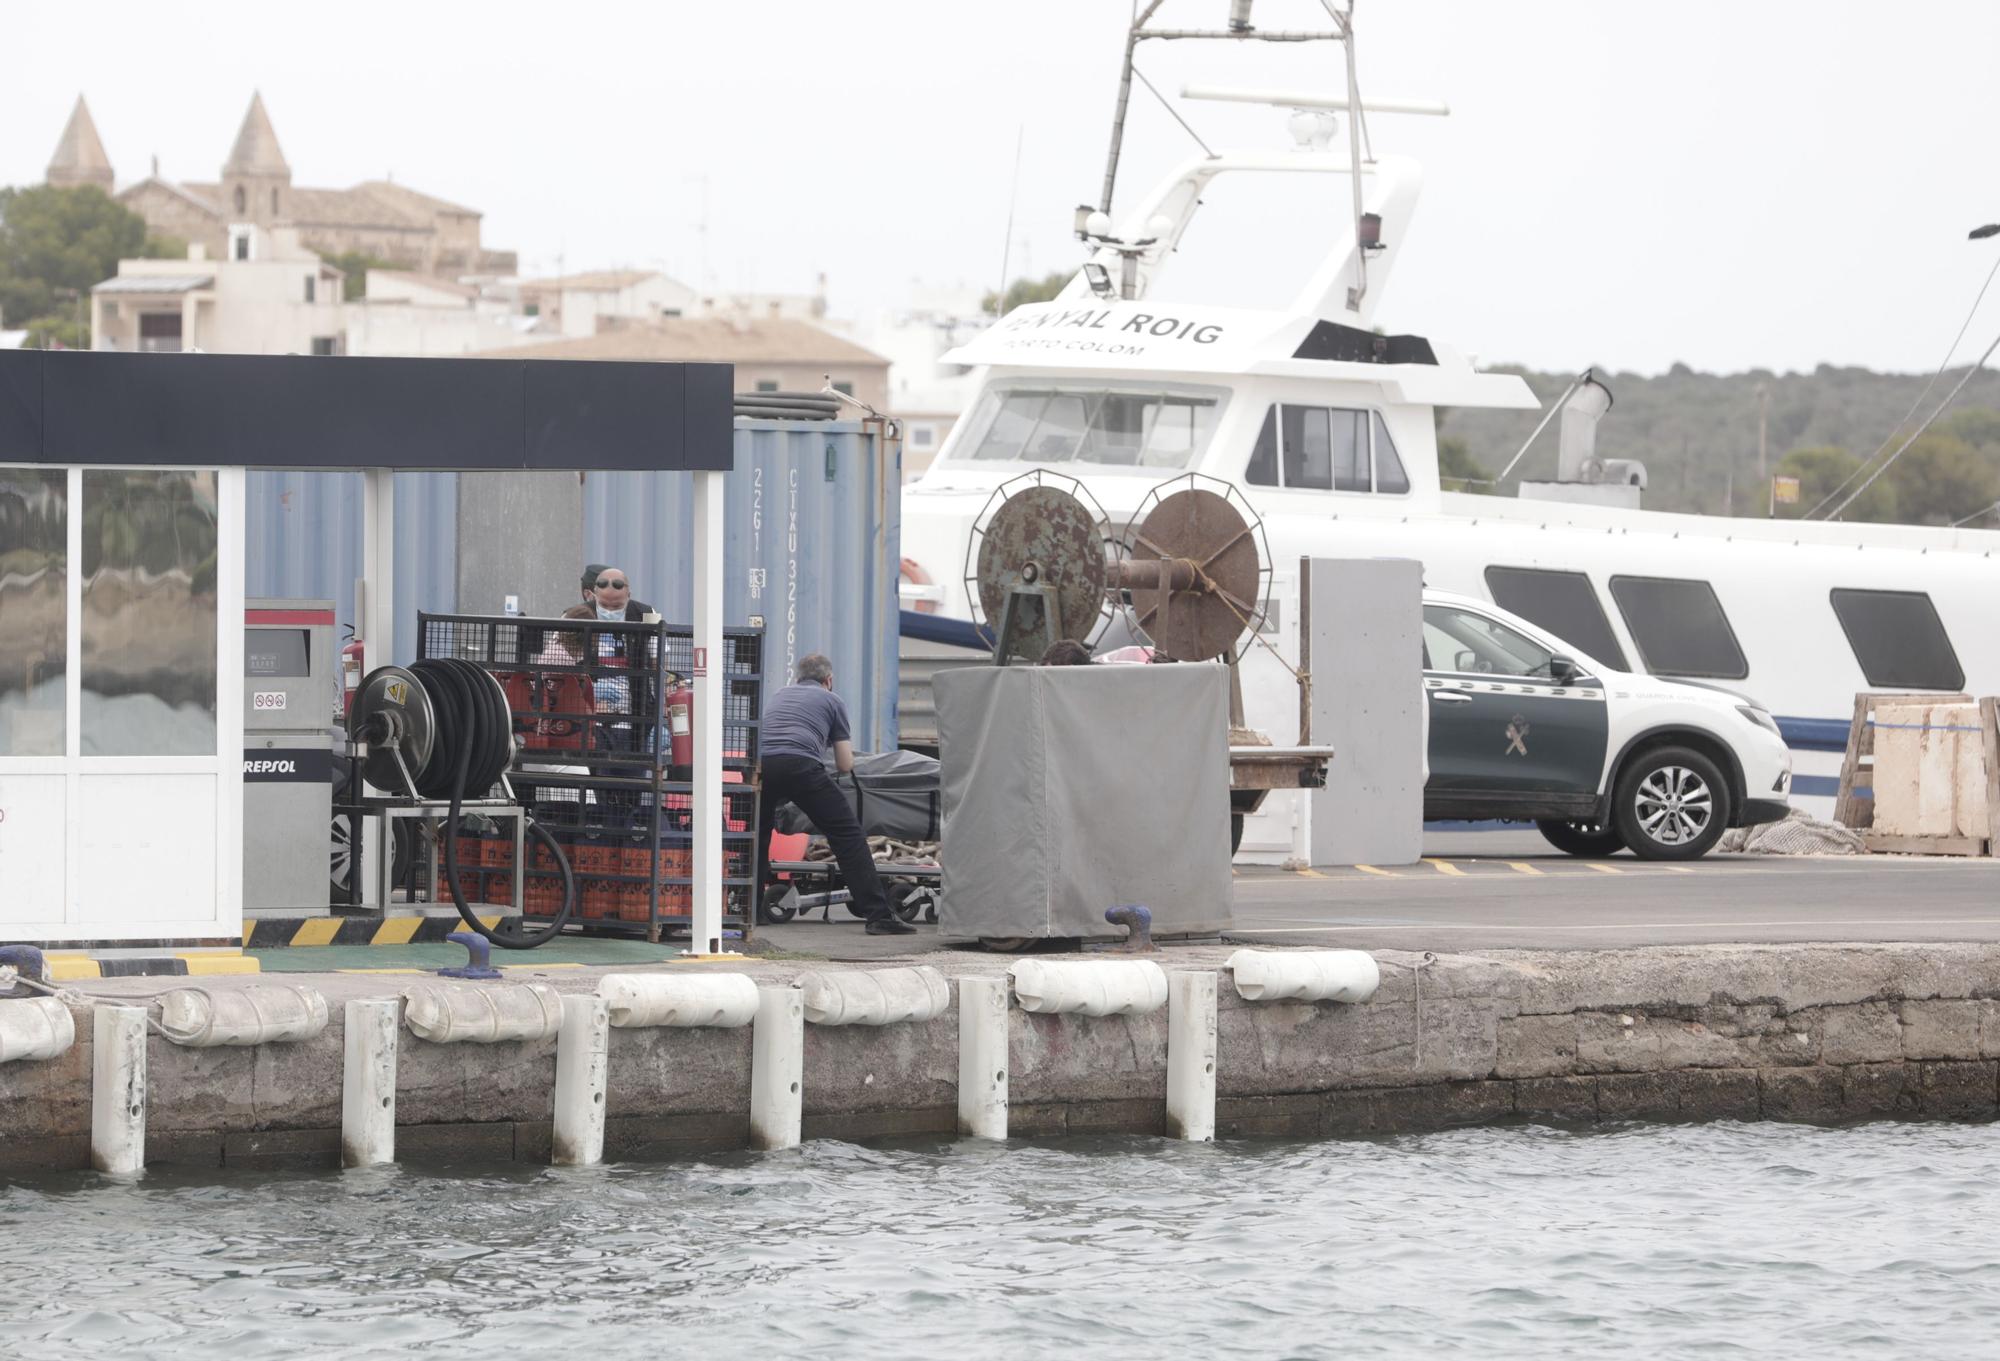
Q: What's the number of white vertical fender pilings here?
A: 6